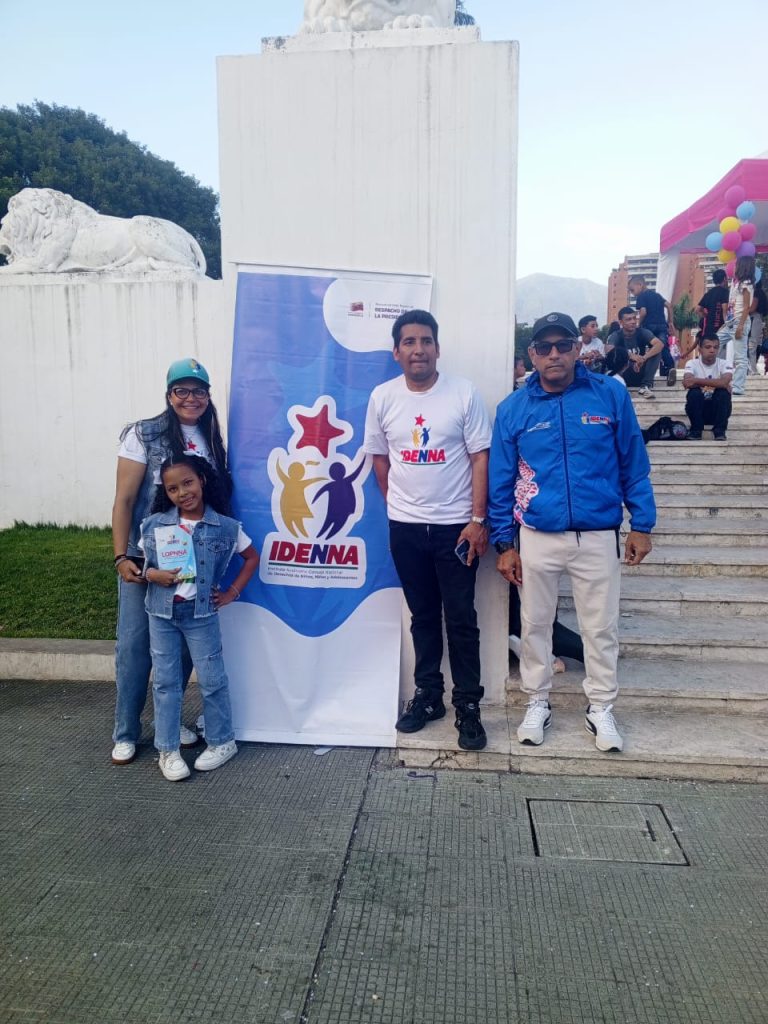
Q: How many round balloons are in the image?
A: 11